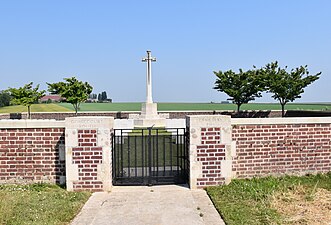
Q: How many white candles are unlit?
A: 0